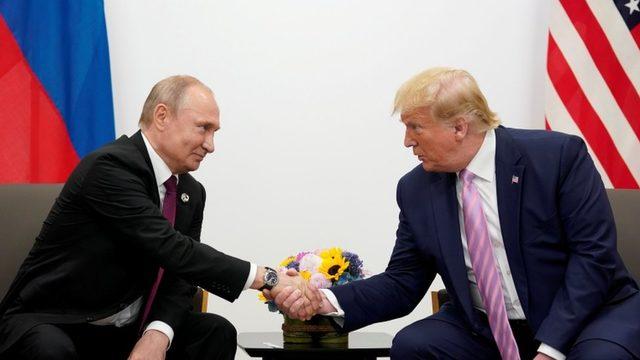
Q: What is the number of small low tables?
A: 1